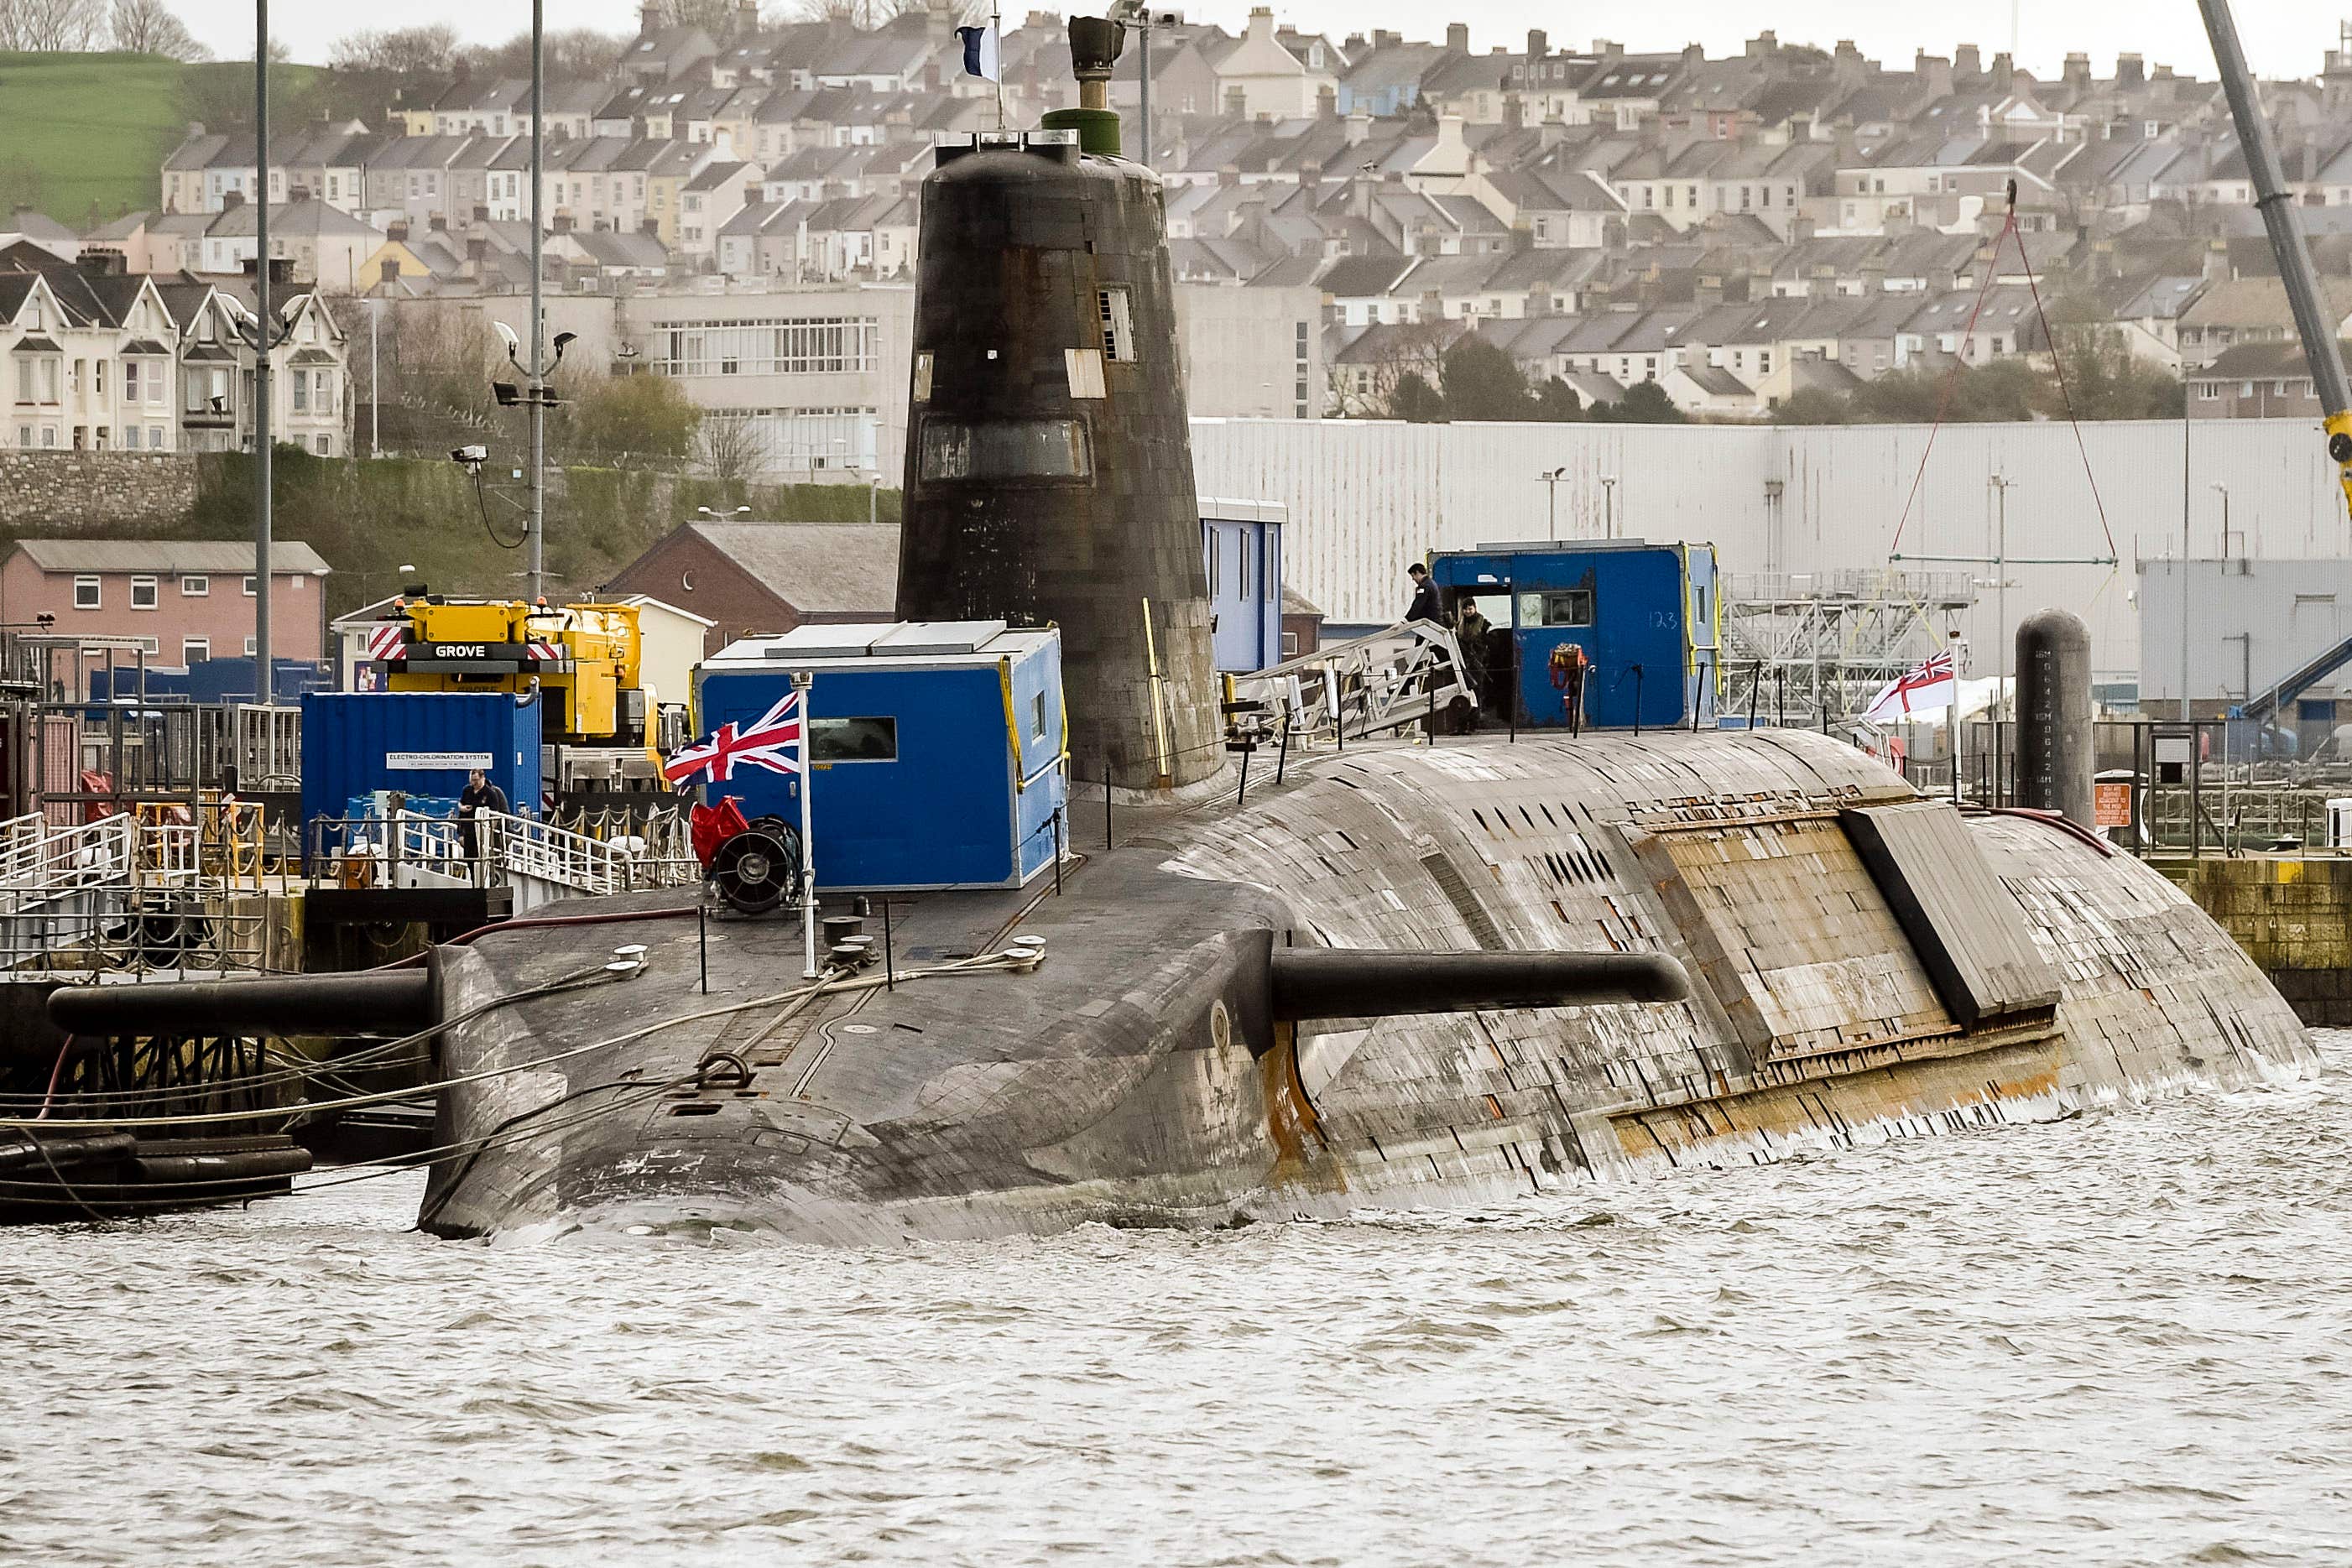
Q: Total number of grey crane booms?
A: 1